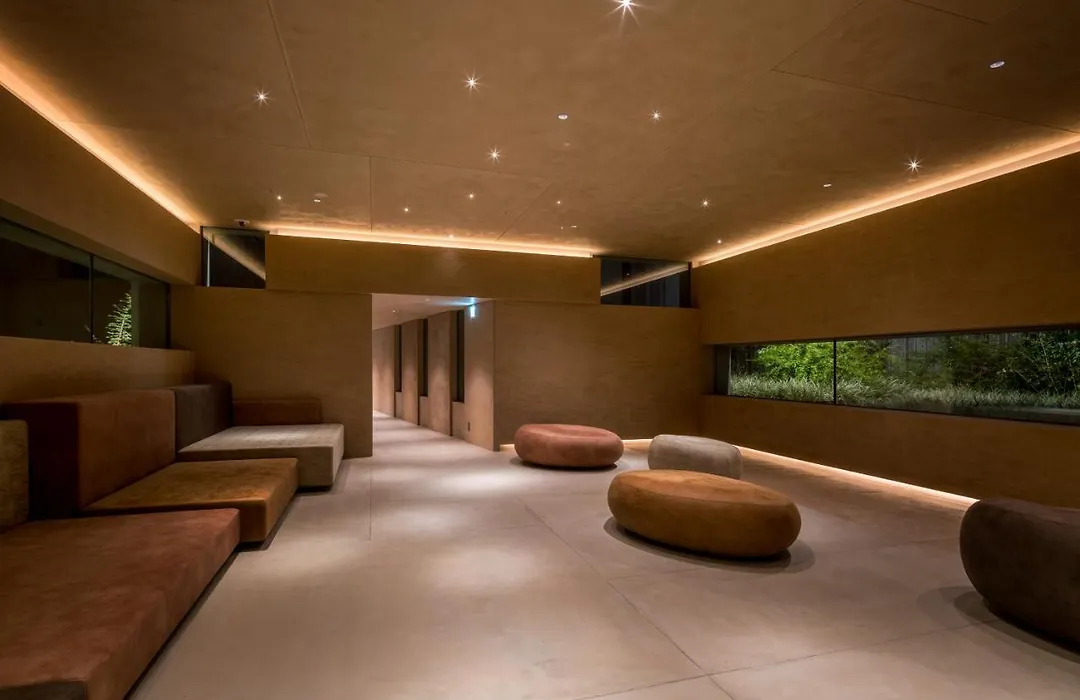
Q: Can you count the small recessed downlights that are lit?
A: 13